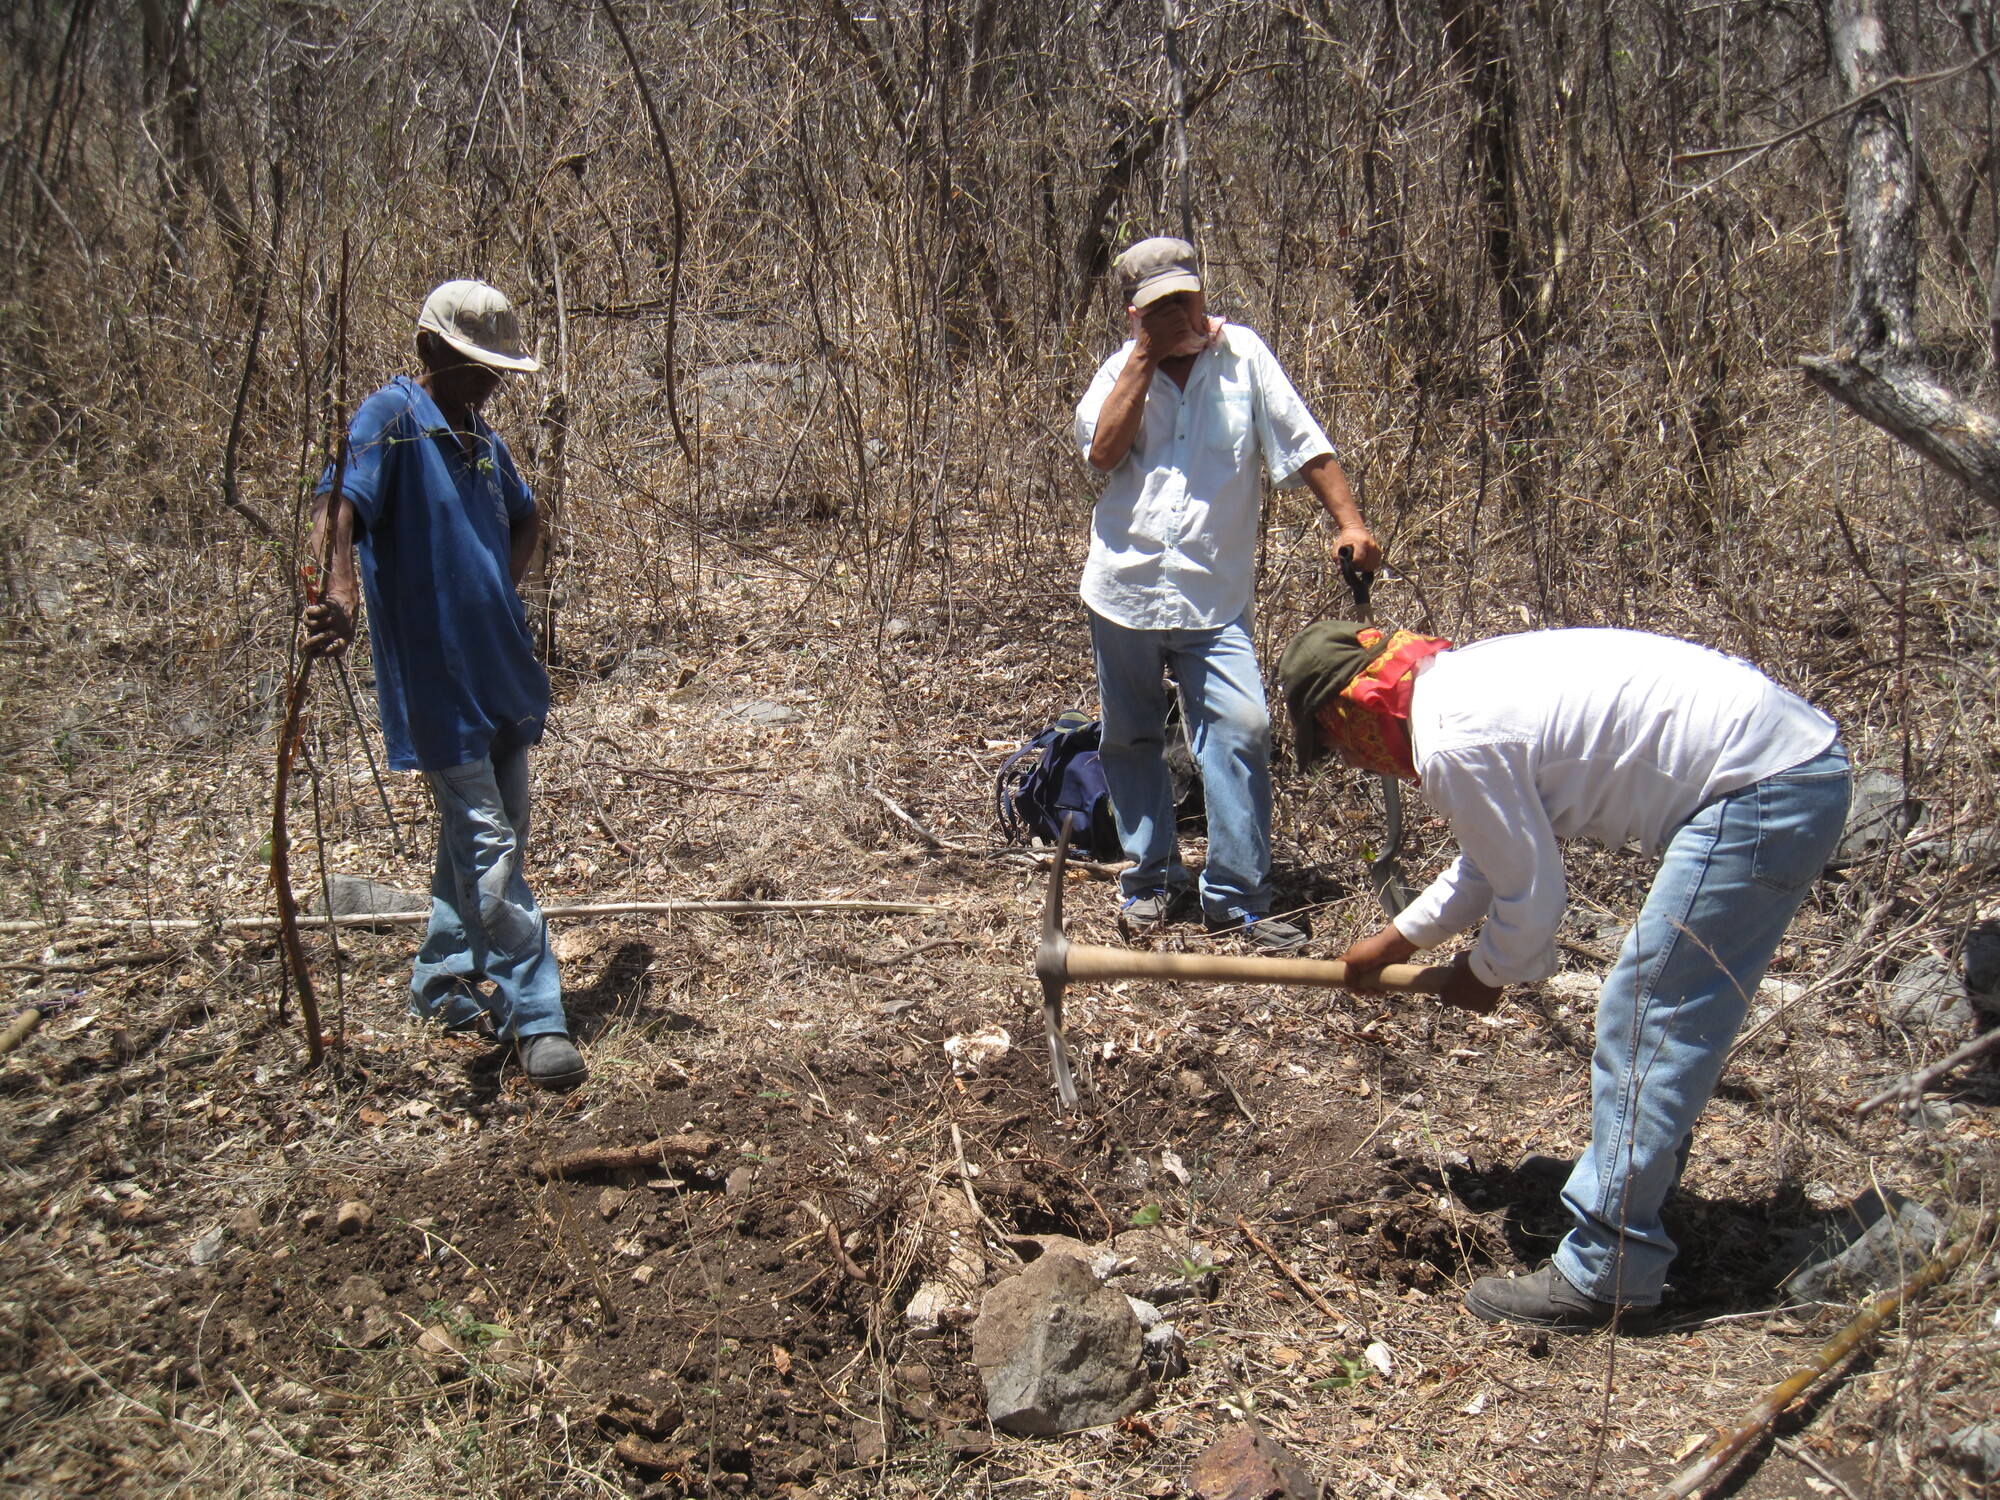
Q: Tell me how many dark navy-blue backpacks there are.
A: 1